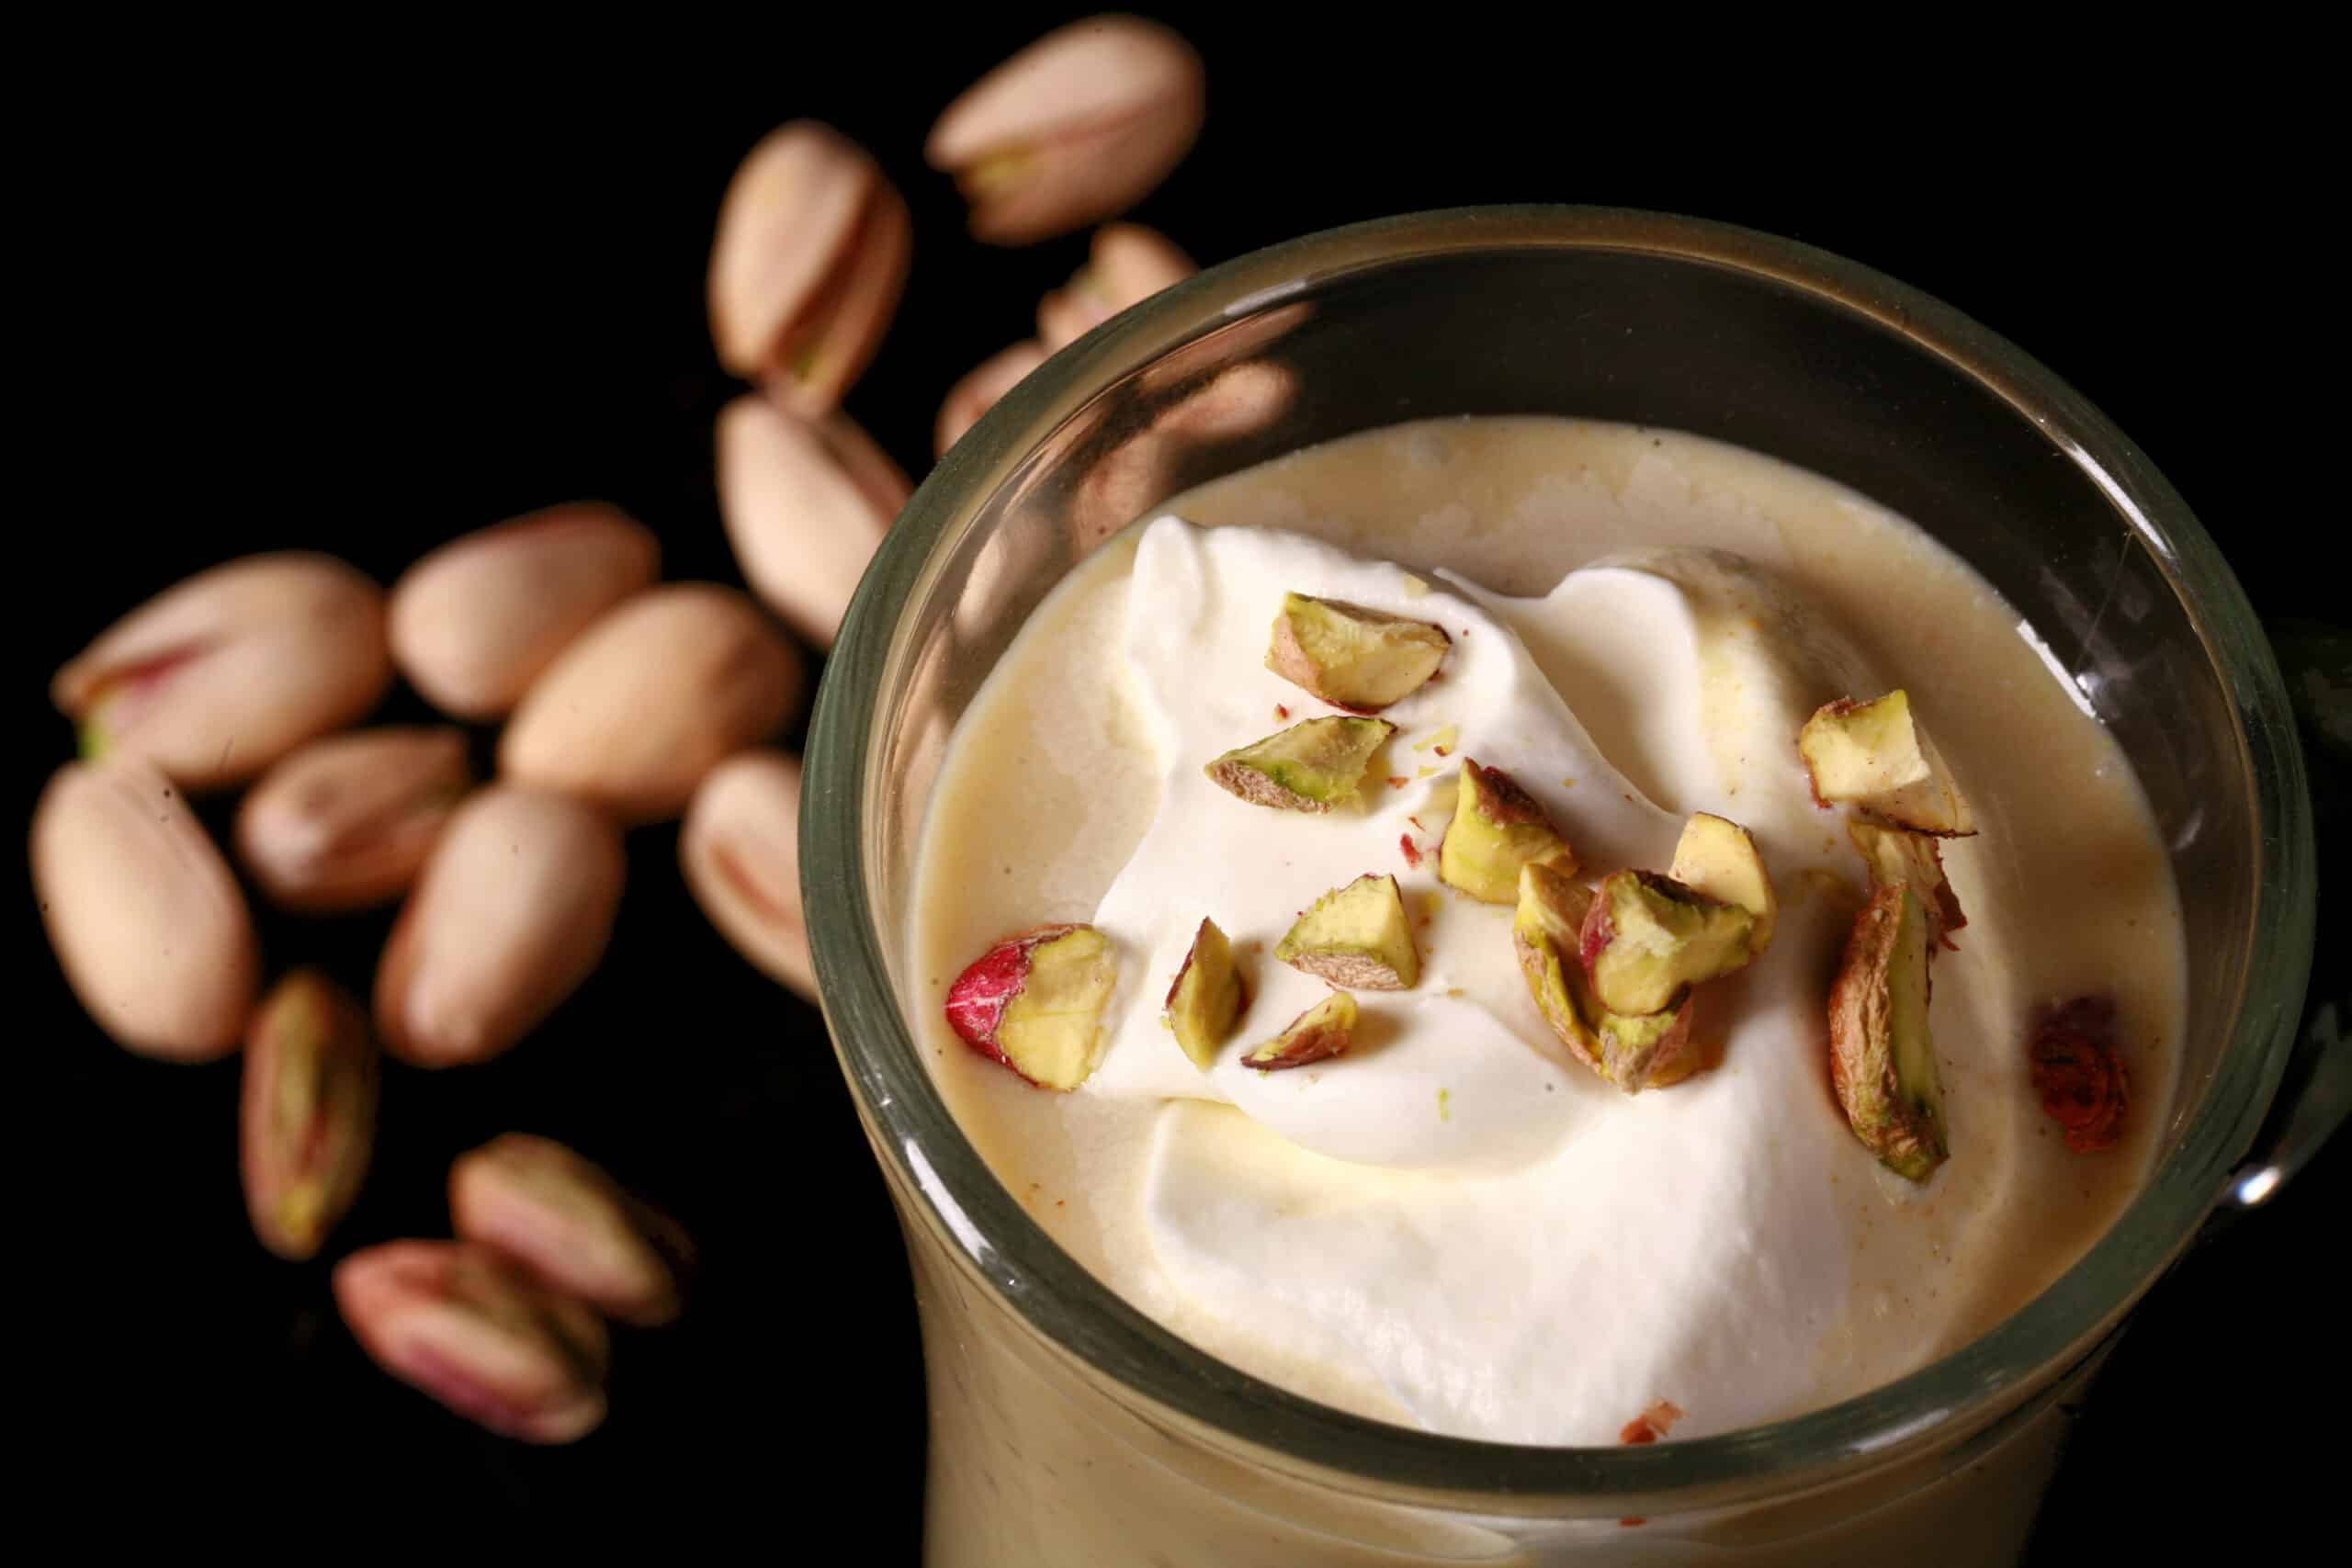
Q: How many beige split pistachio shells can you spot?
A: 12